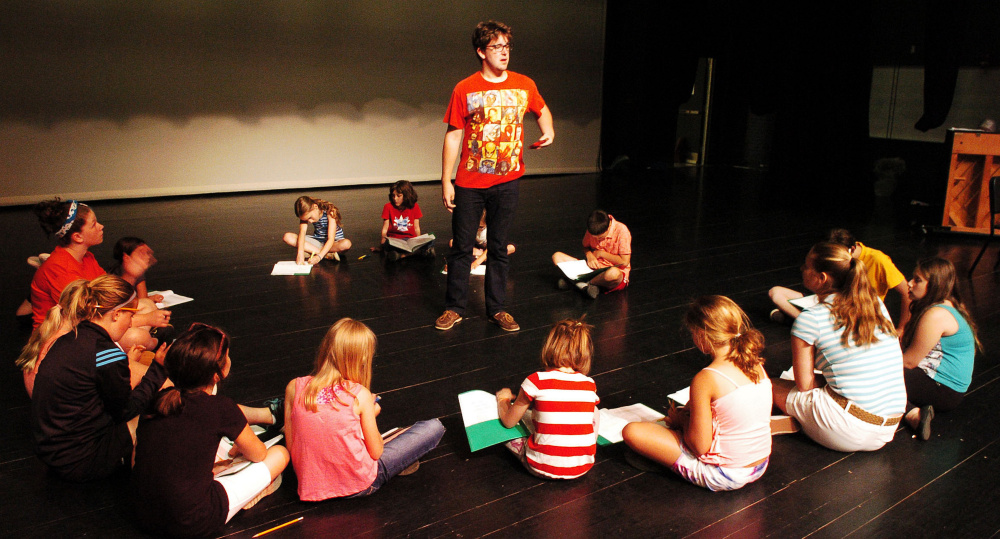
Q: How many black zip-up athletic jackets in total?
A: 1